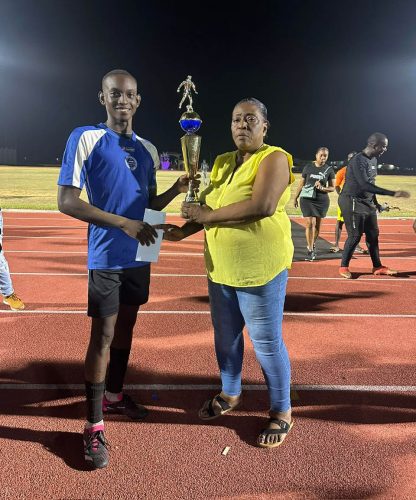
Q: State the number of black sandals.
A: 2